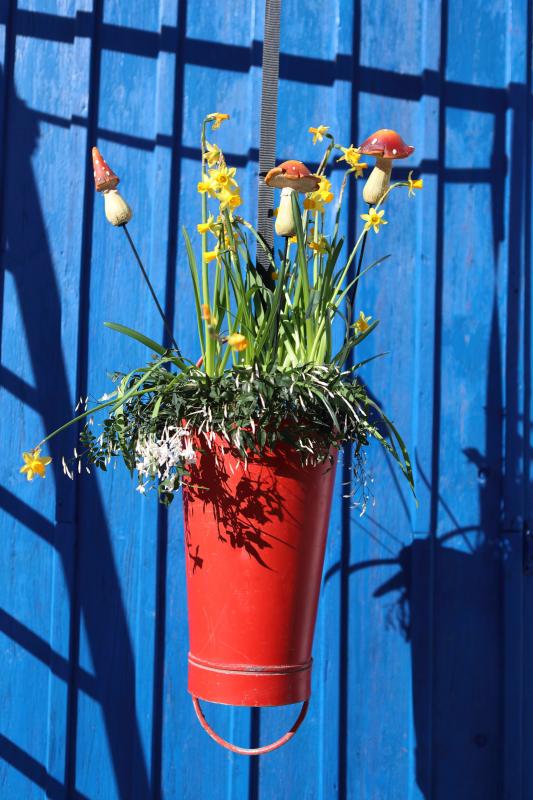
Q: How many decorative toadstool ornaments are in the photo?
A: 3